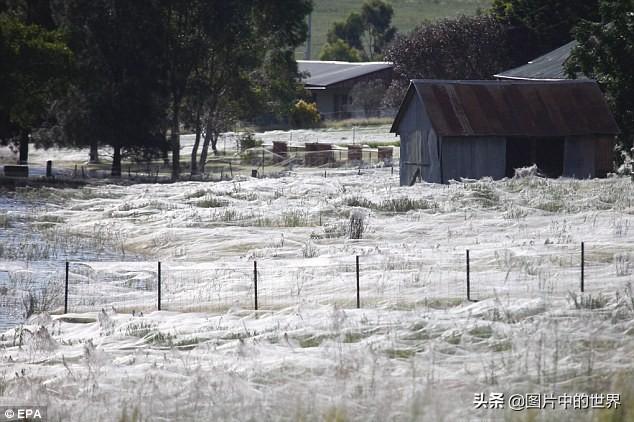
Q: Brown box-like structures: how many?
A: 4